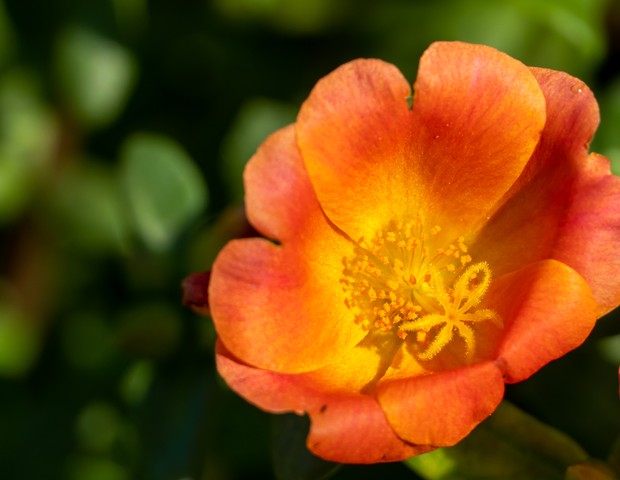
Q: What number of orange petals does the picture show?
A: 5